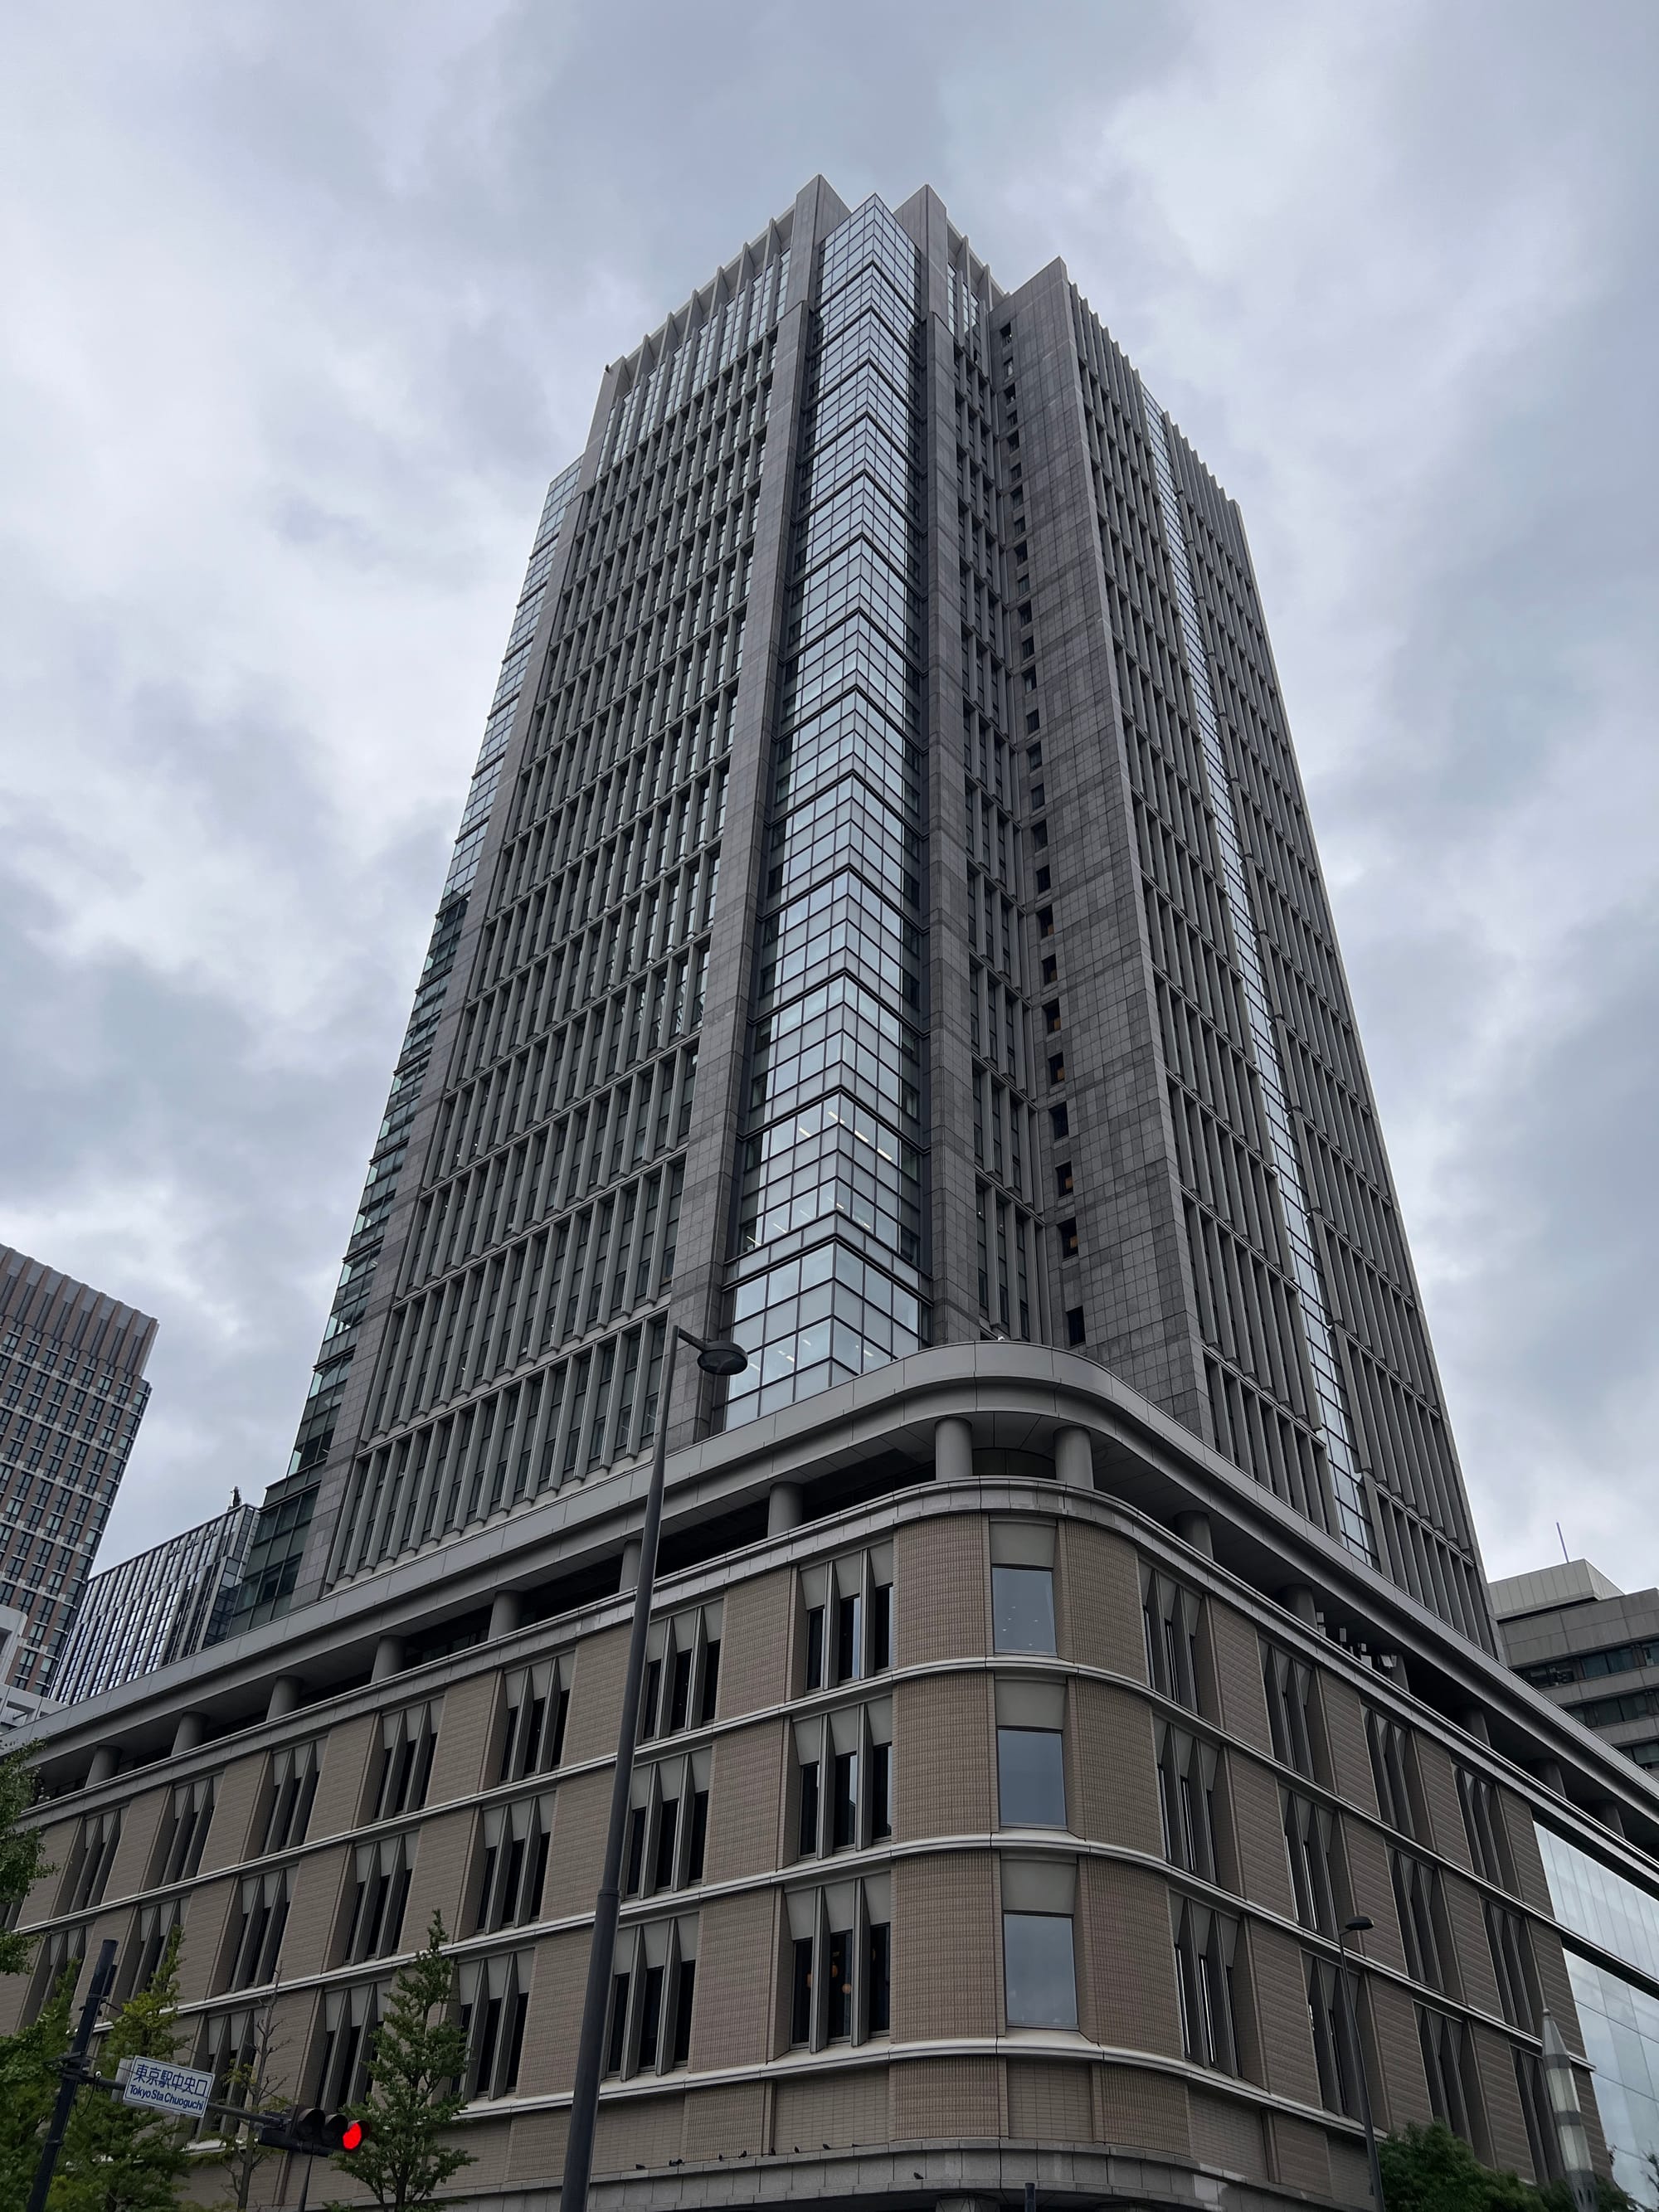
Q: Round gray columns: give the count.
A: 15